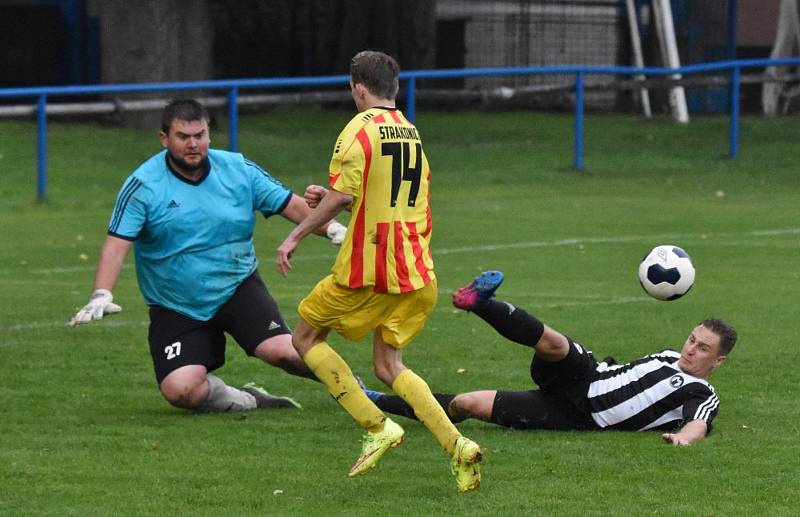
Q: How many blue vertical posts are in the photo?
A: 5